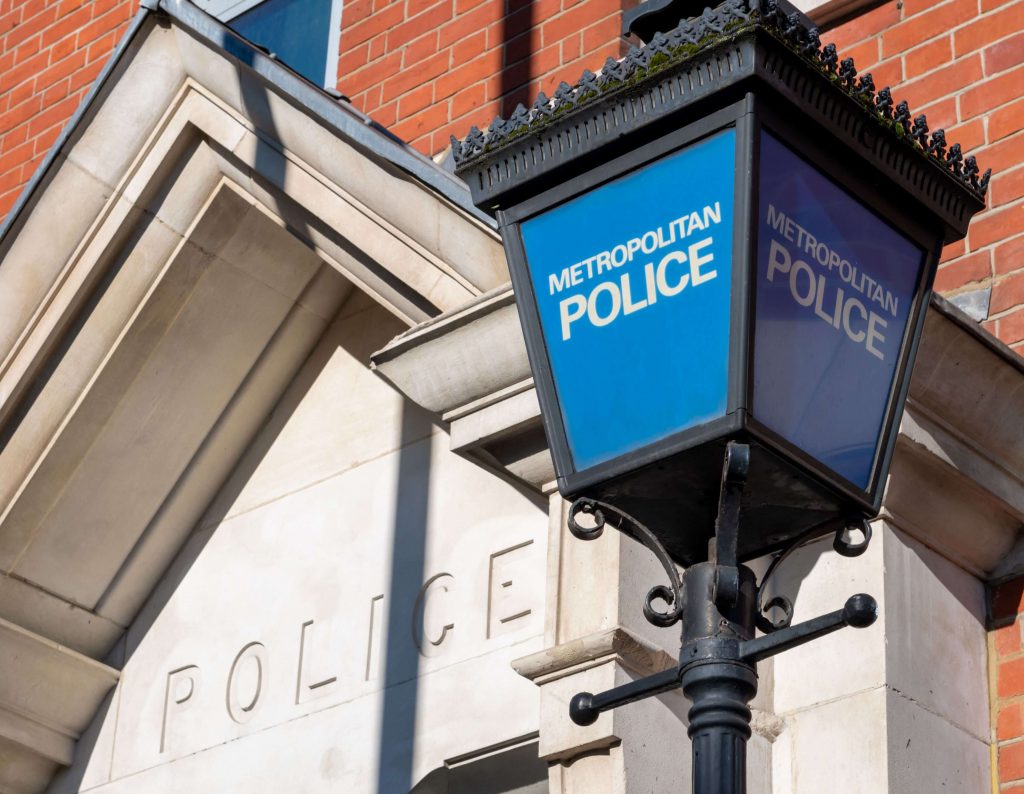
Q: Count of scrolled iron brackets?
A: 3